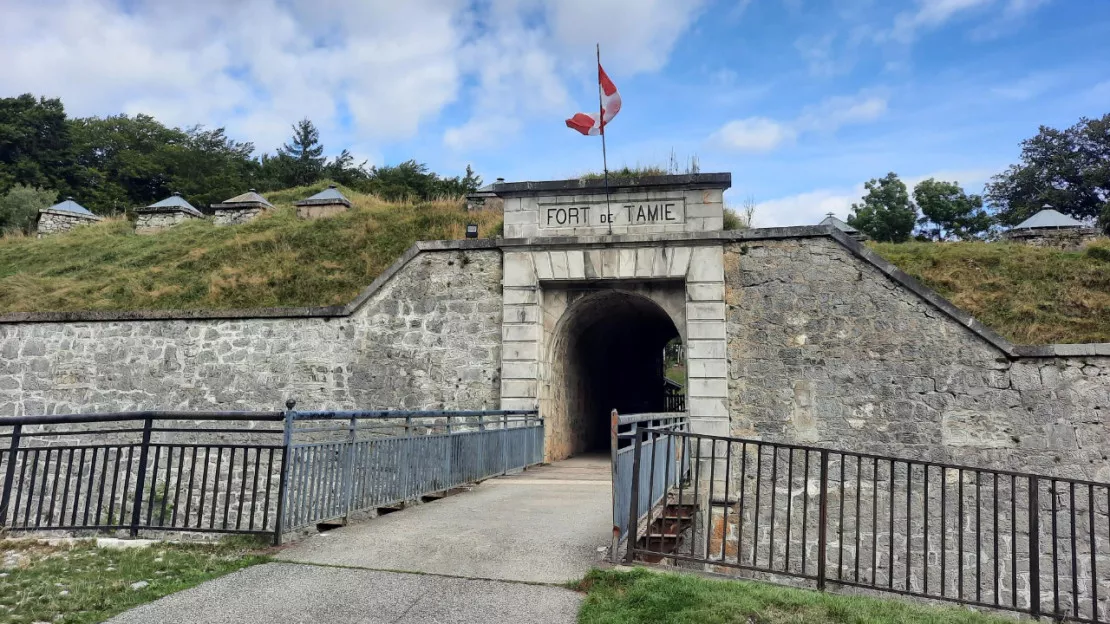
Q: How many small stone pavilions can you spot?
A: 7